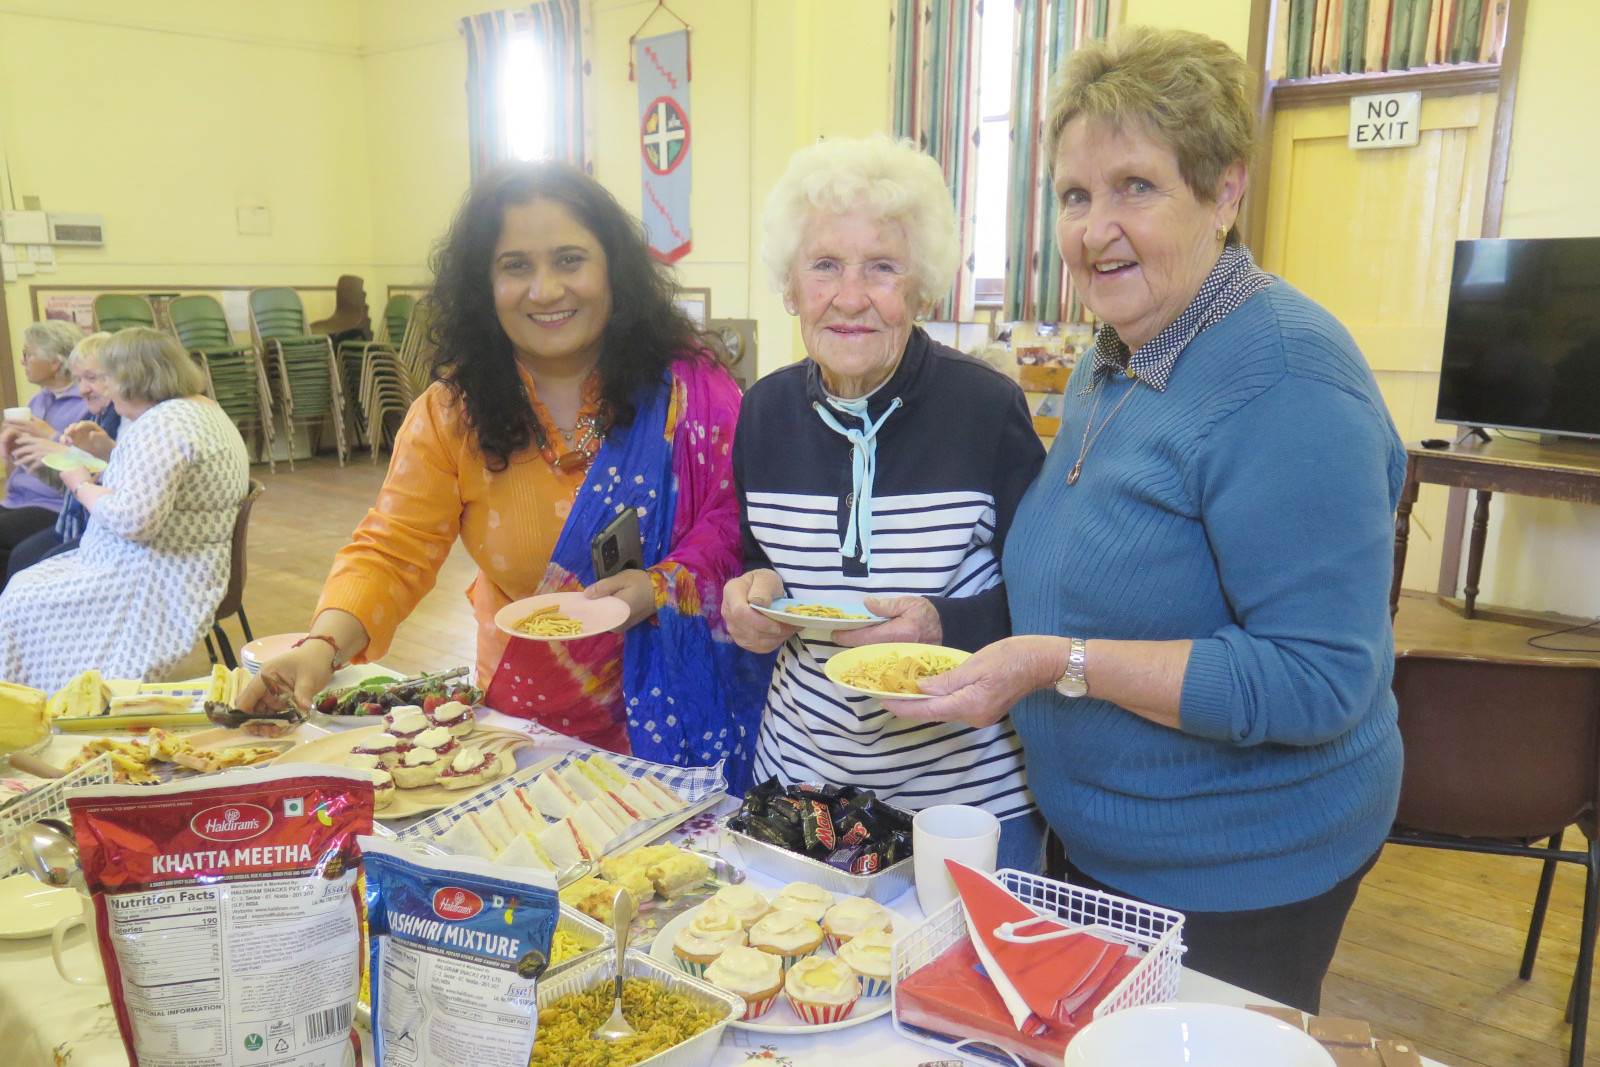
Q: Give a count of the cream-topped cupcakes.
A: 8